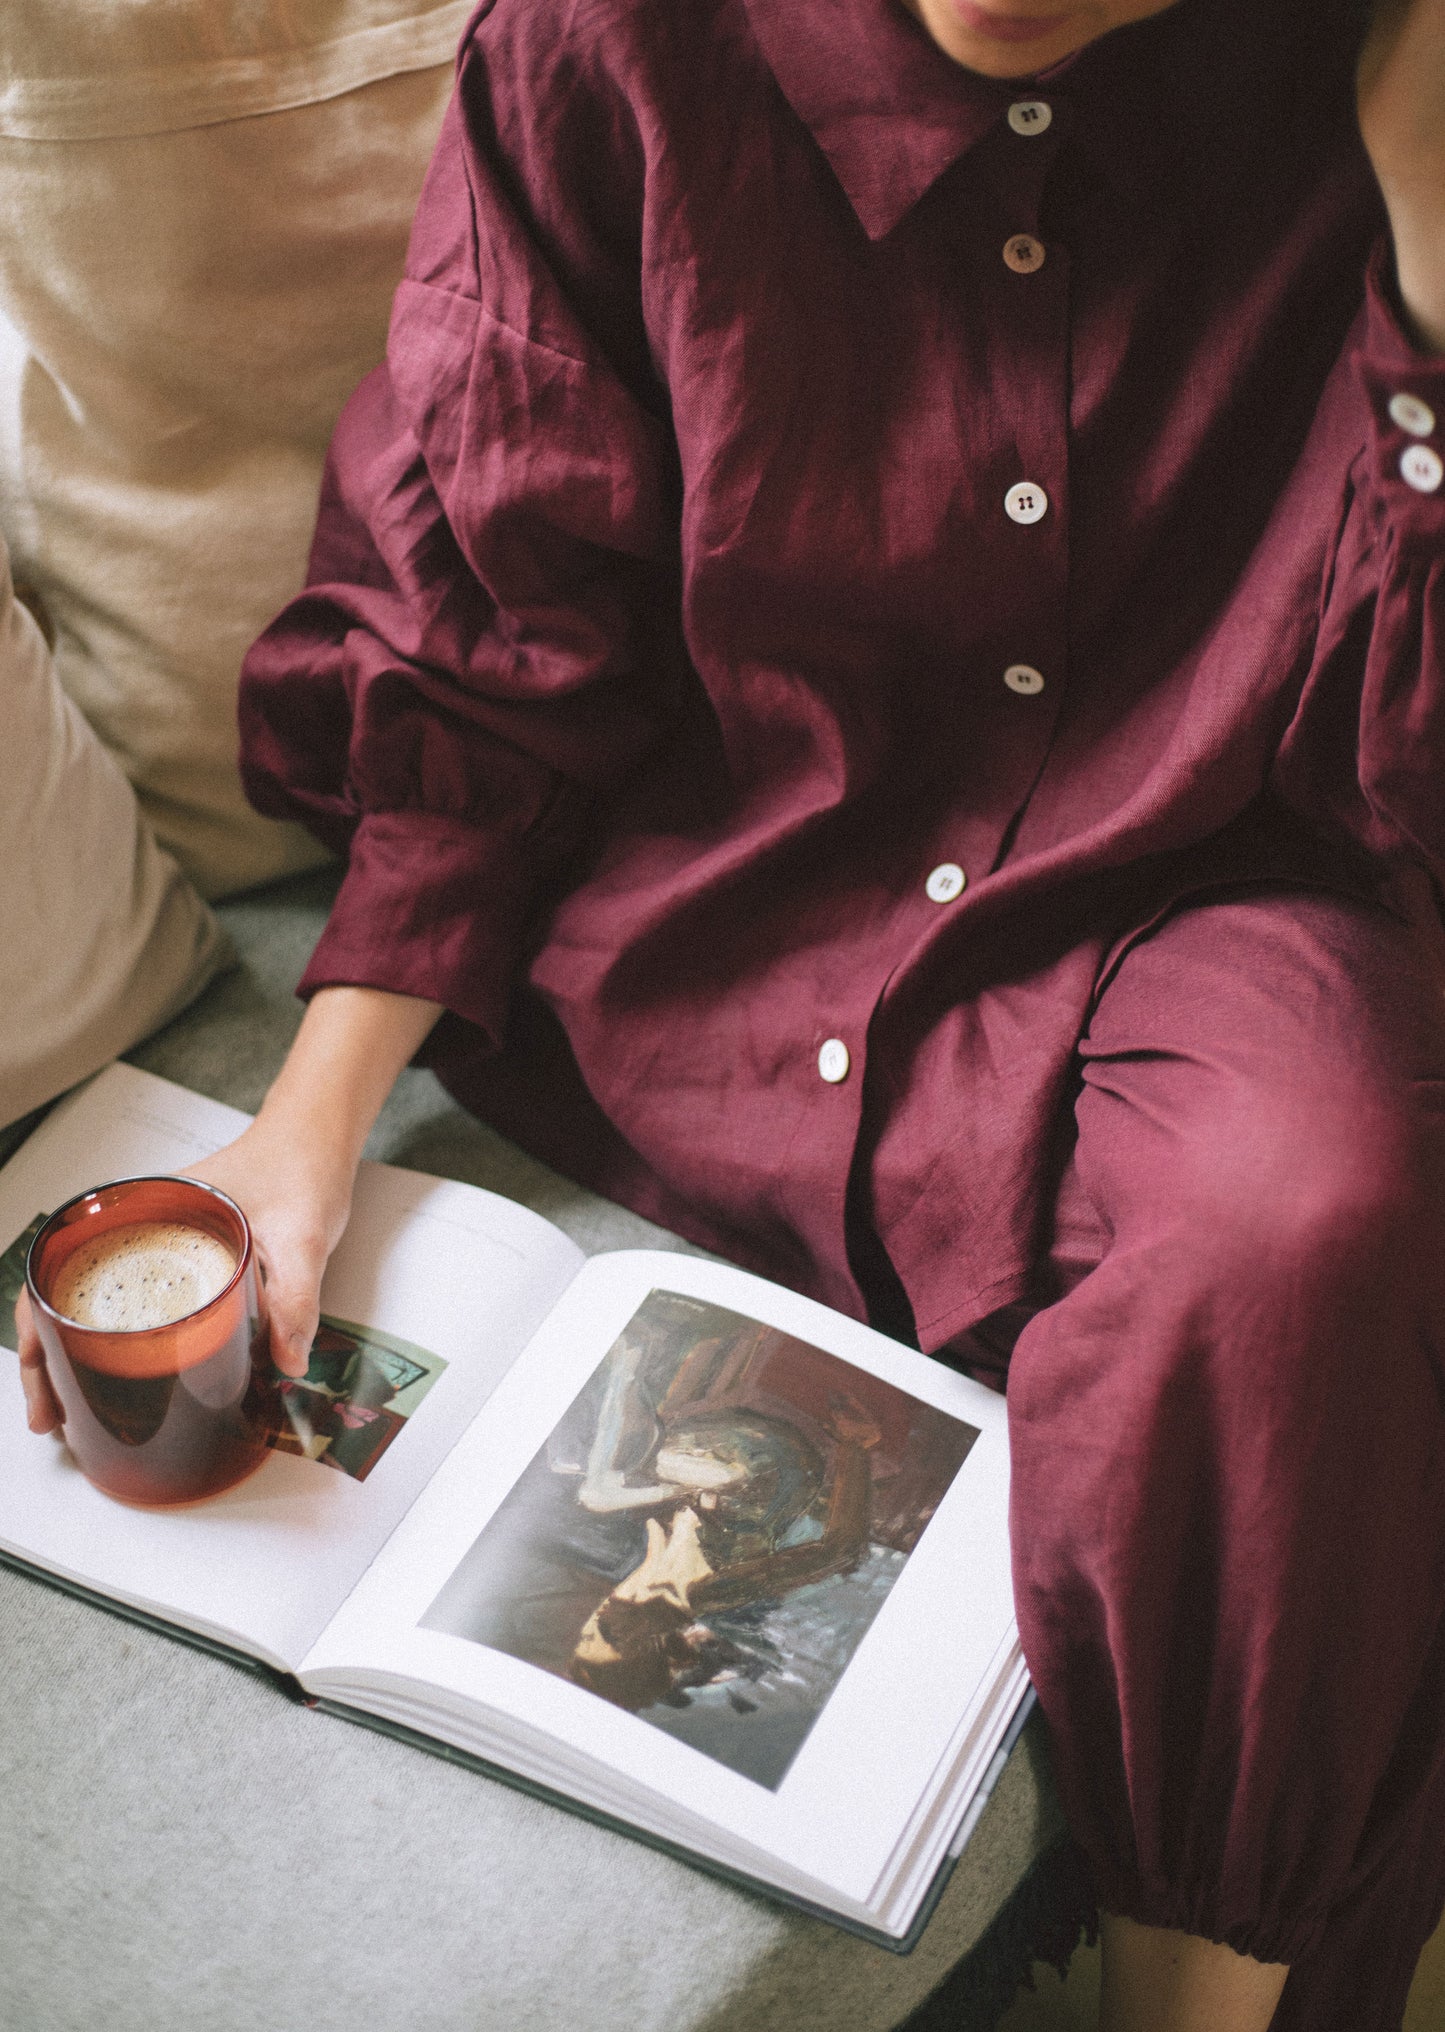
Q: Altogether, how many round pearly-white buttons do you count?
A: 8